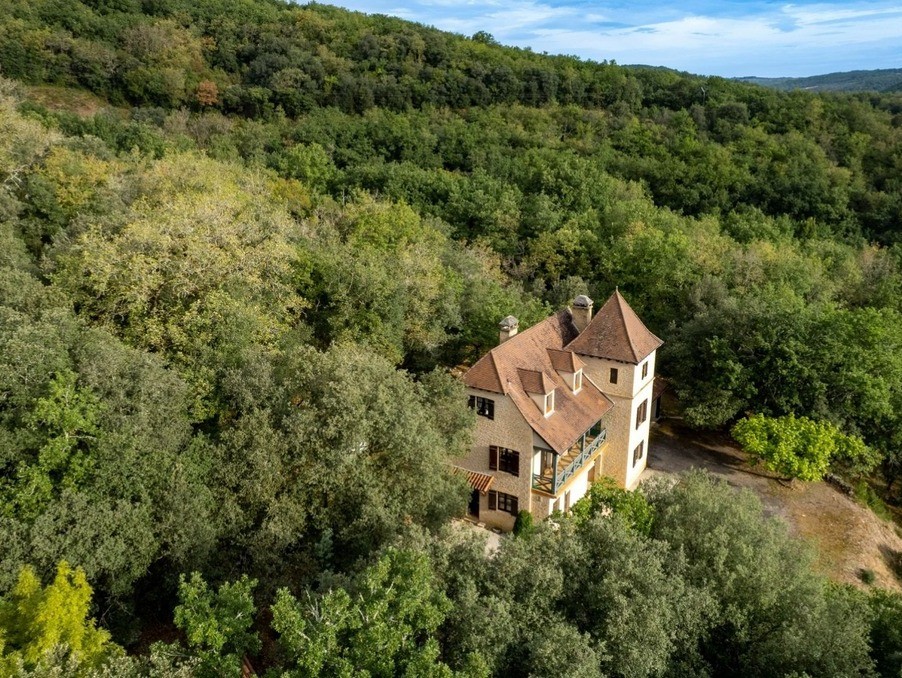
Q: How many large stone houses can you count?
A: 1